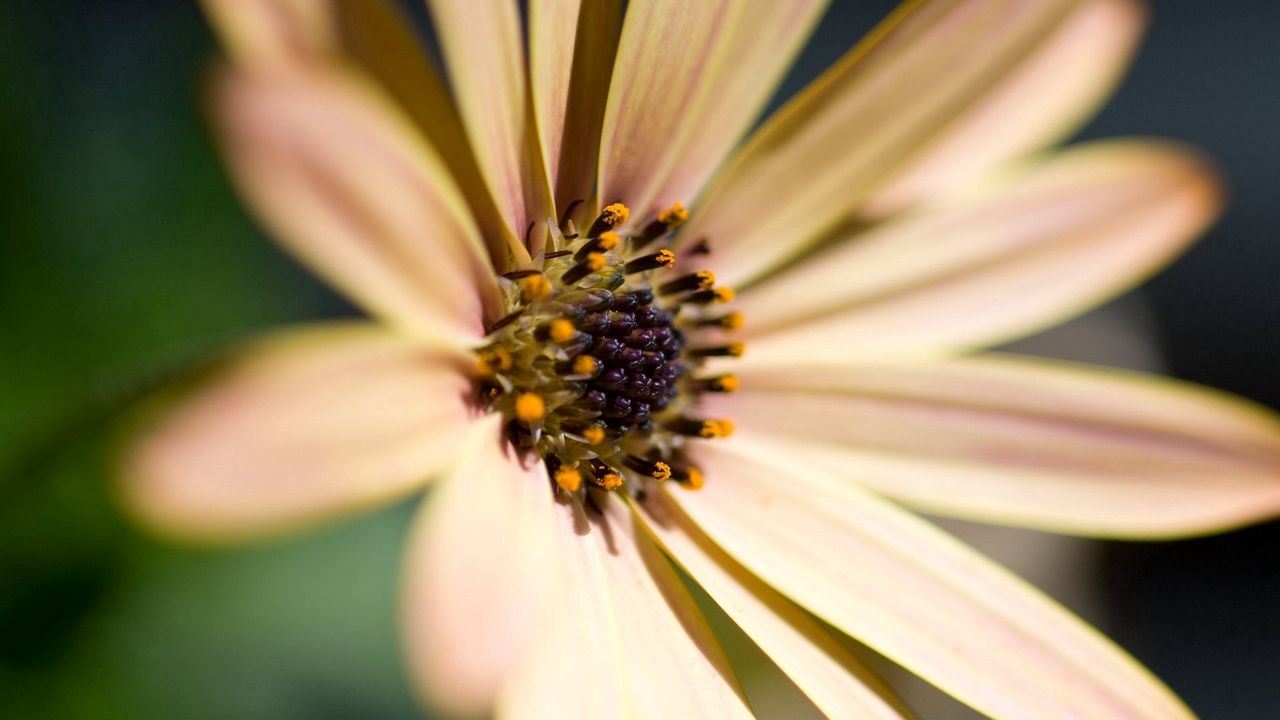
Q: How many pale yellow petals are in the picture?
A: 14